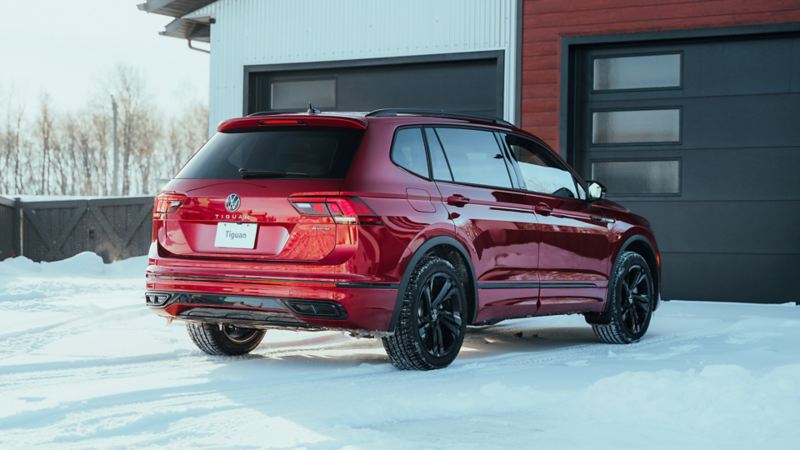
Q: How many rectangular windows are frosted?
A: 4